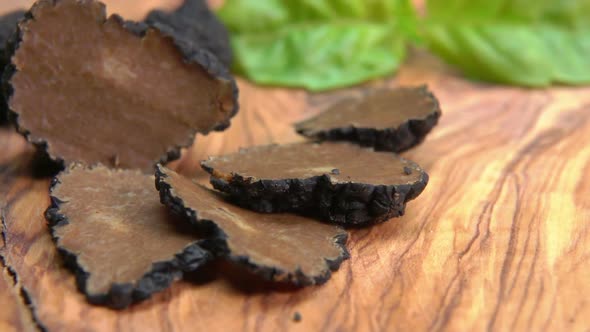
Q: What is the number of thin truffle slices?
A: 5